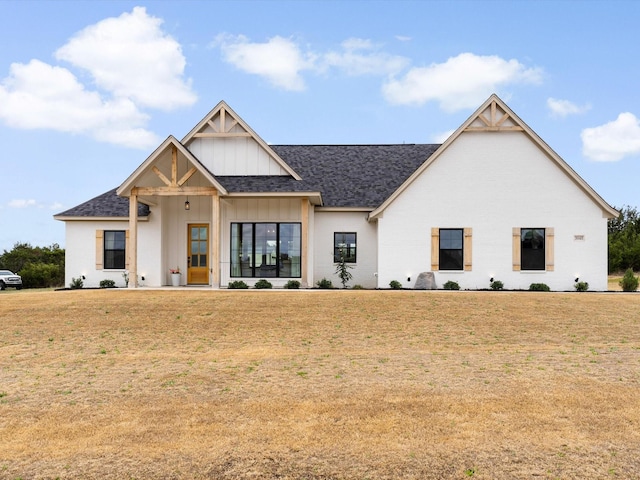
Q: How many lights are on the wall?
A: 5